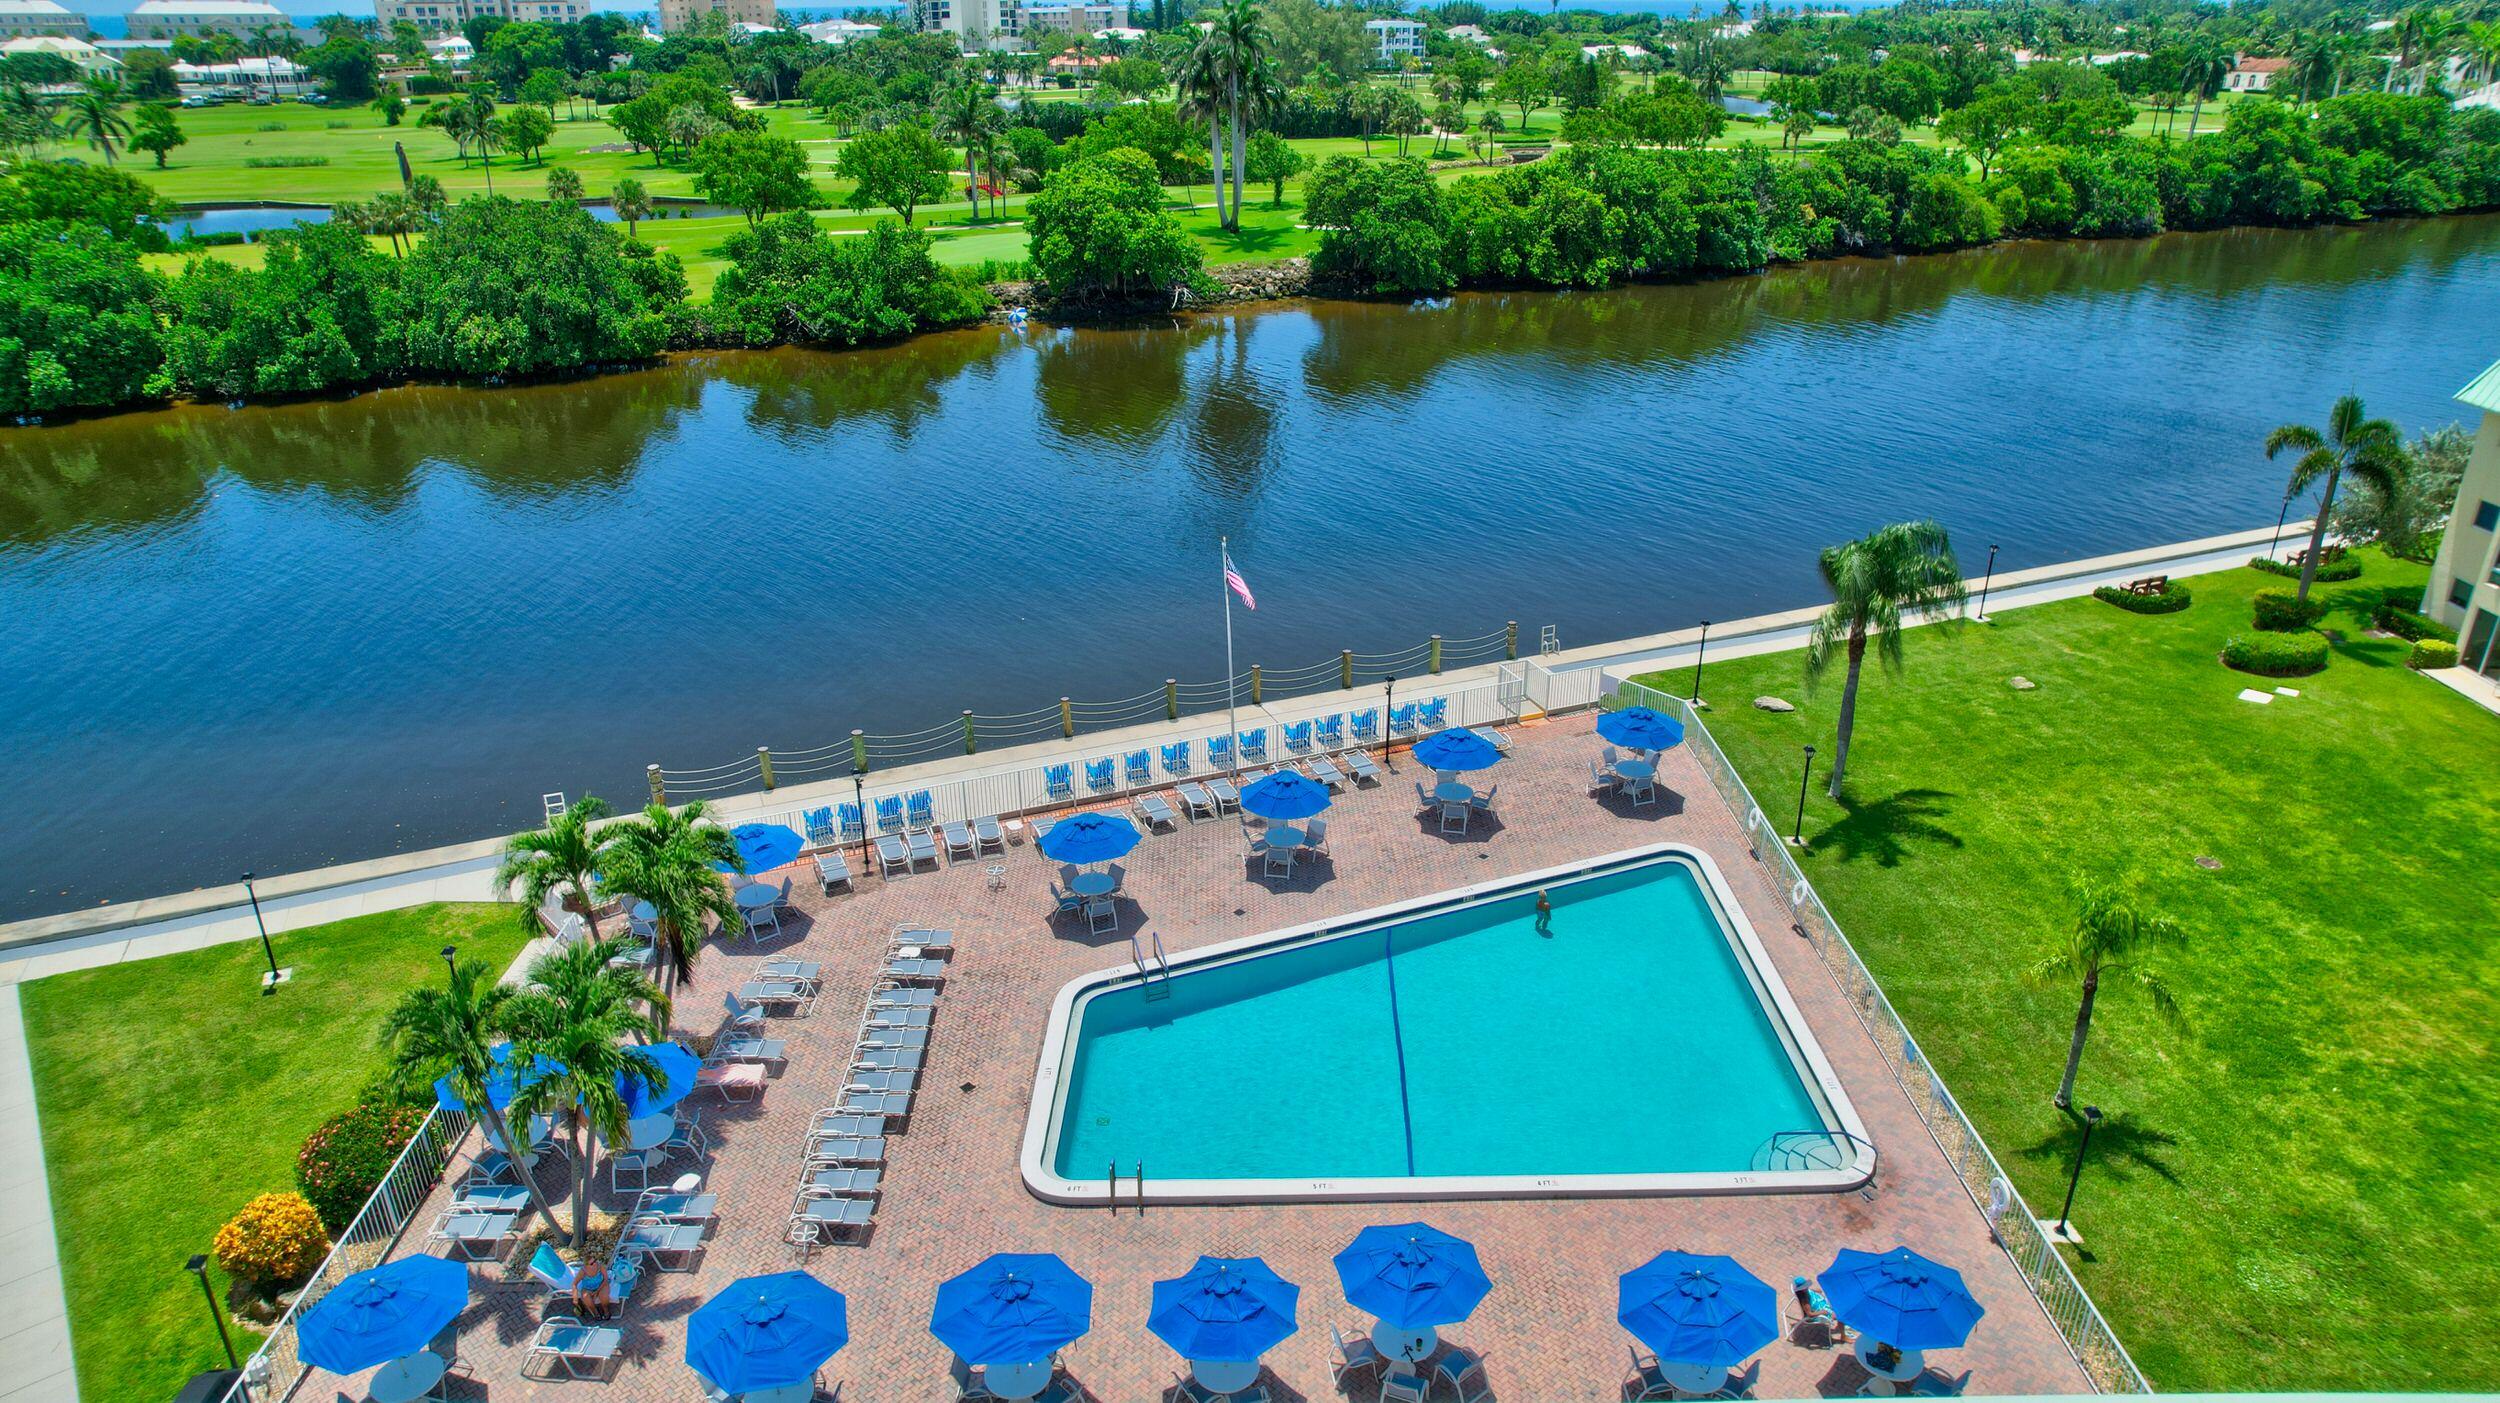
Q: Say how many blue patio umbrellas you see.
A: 14